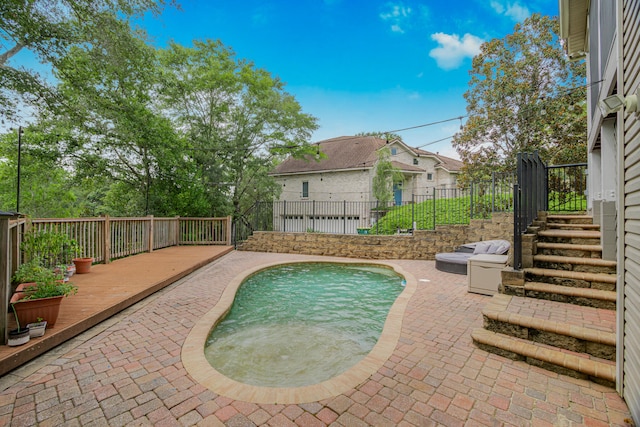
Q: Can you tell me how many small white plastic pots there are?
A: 2